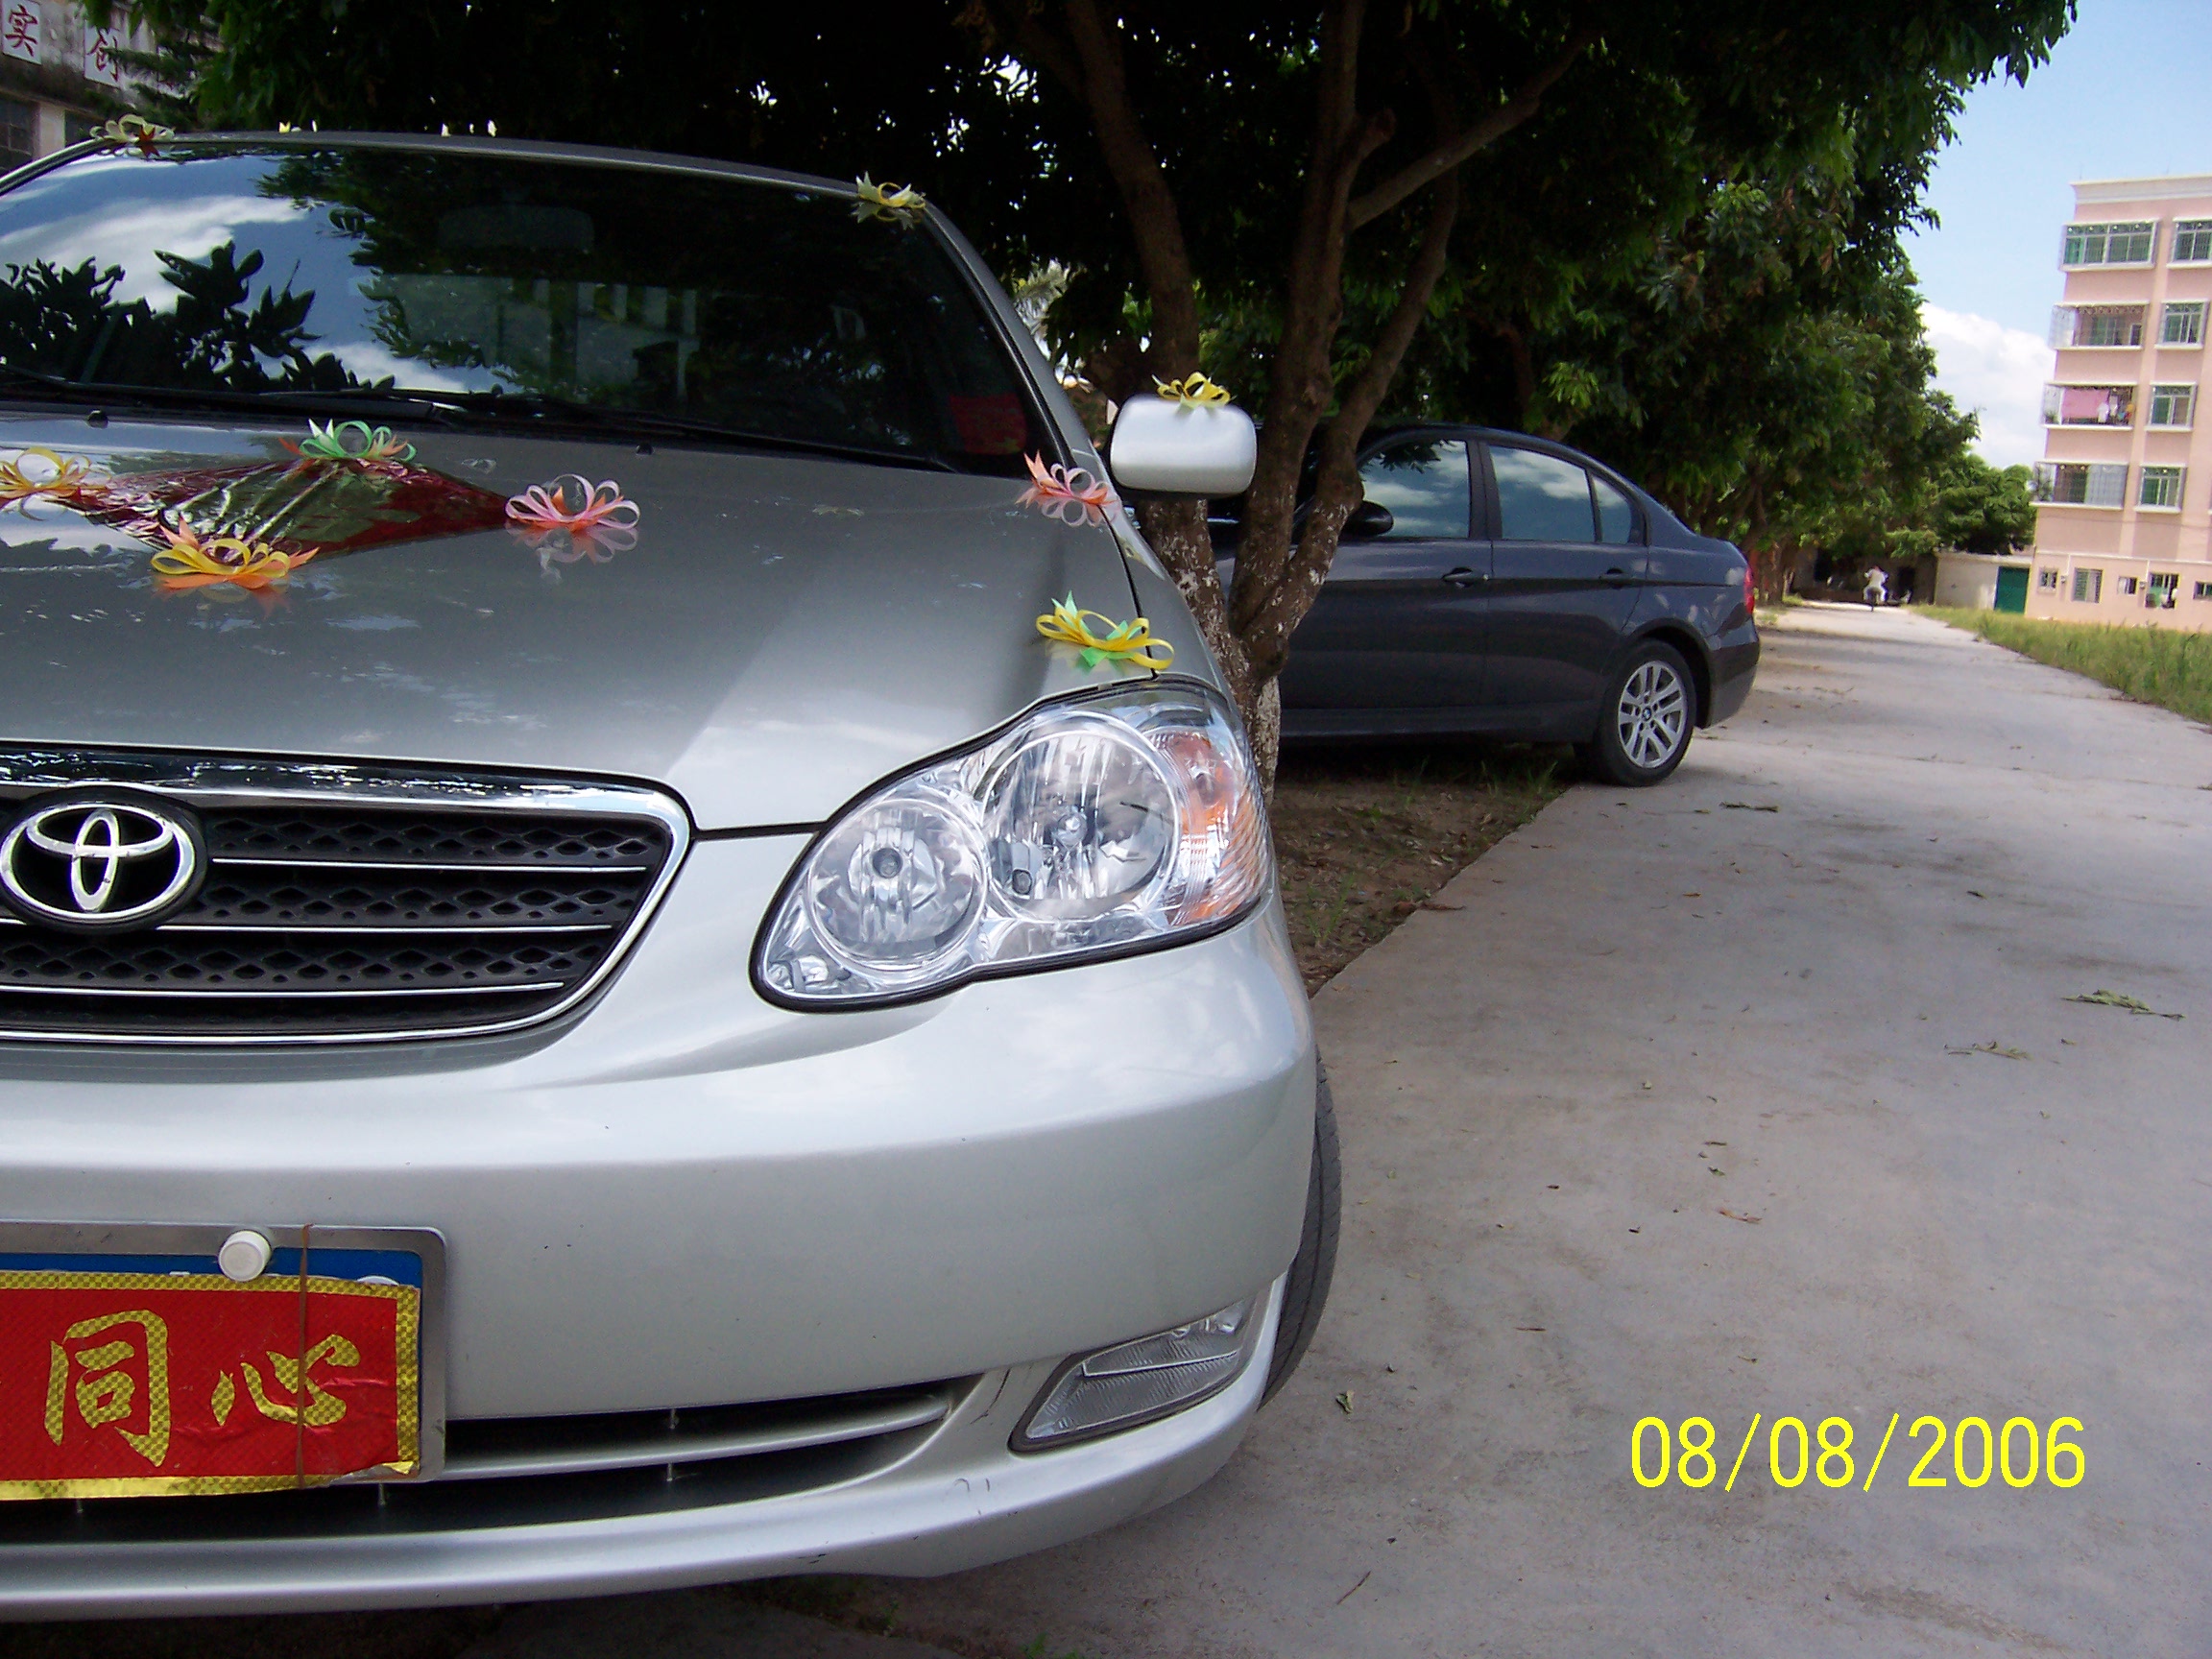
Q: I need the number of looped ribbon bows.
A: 9